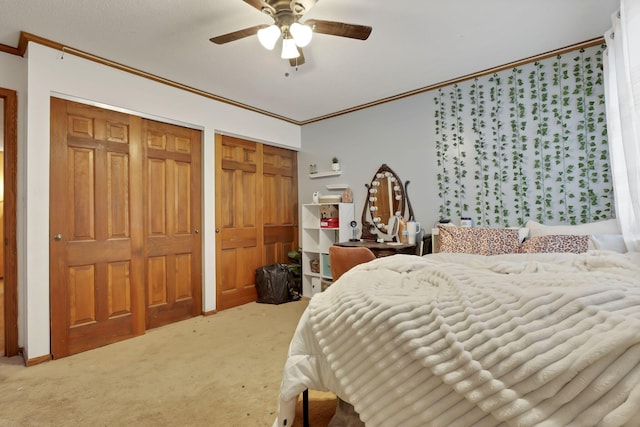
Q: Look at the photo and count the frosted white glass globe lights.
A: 3